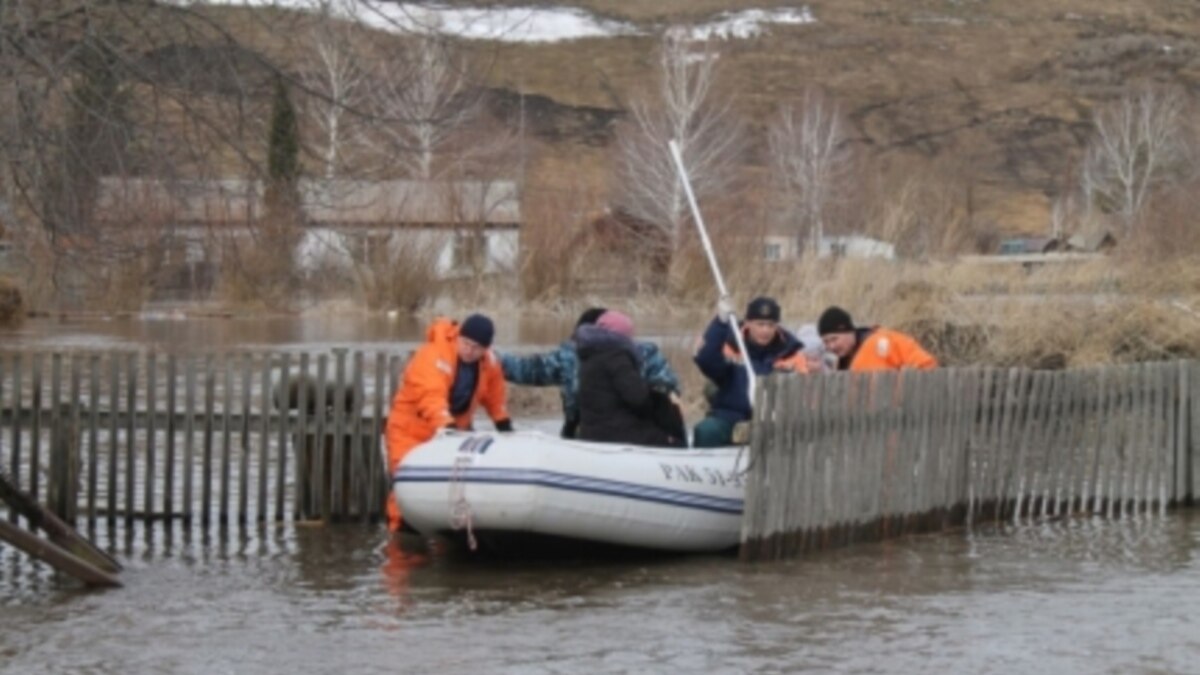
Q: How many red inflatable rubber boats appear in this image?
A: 0